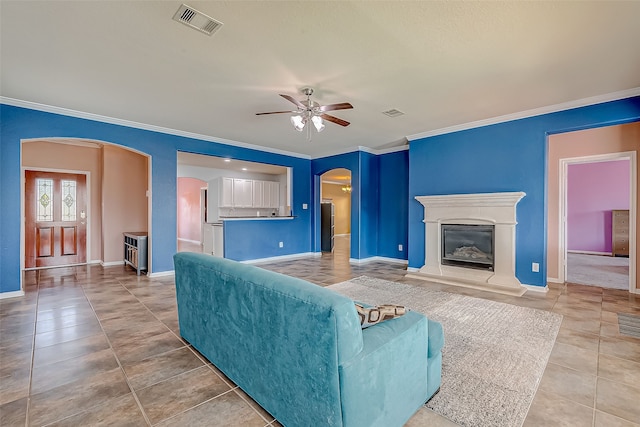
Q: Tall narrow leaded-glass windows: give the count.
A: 2